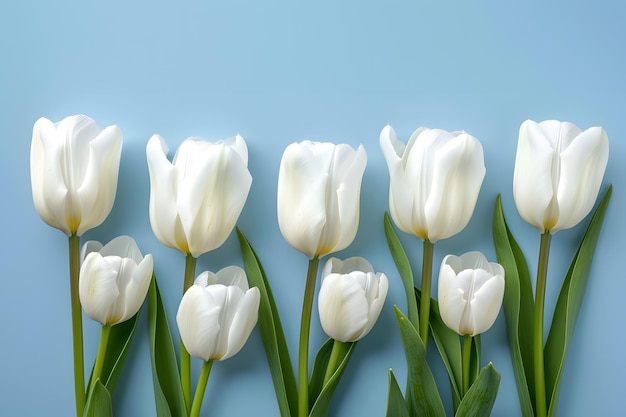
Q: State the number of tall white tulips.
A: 5